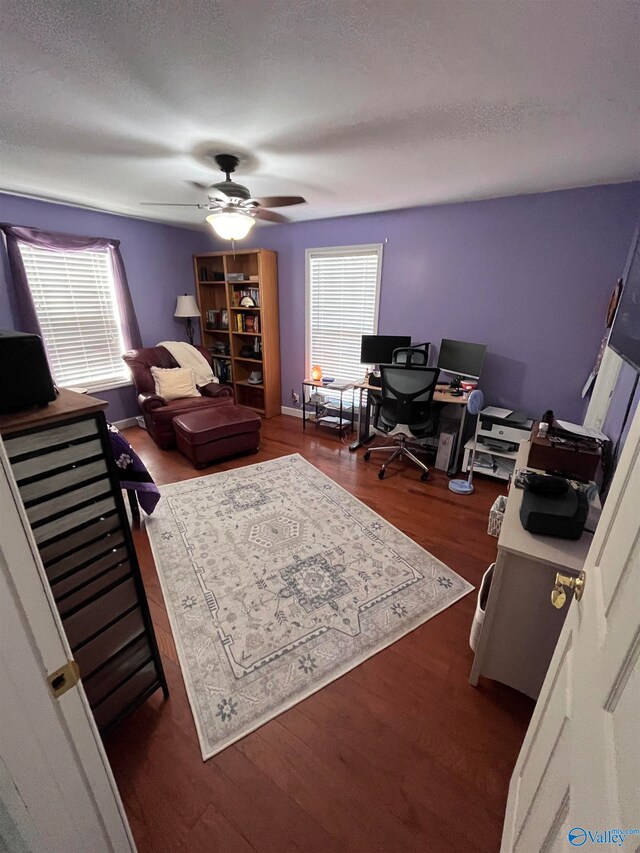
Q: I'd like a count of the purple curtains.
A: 1